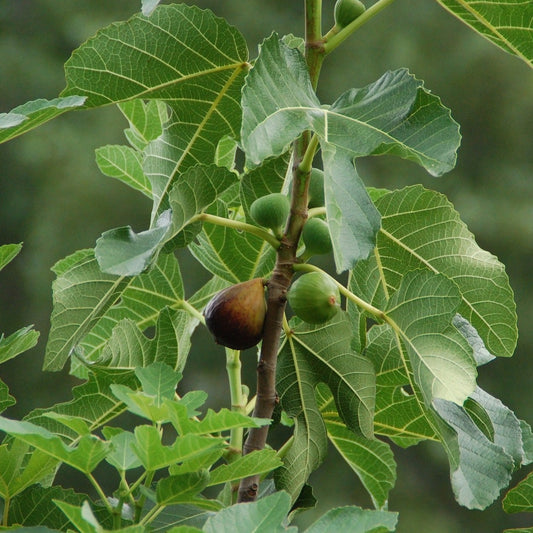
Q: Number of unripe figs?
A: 5